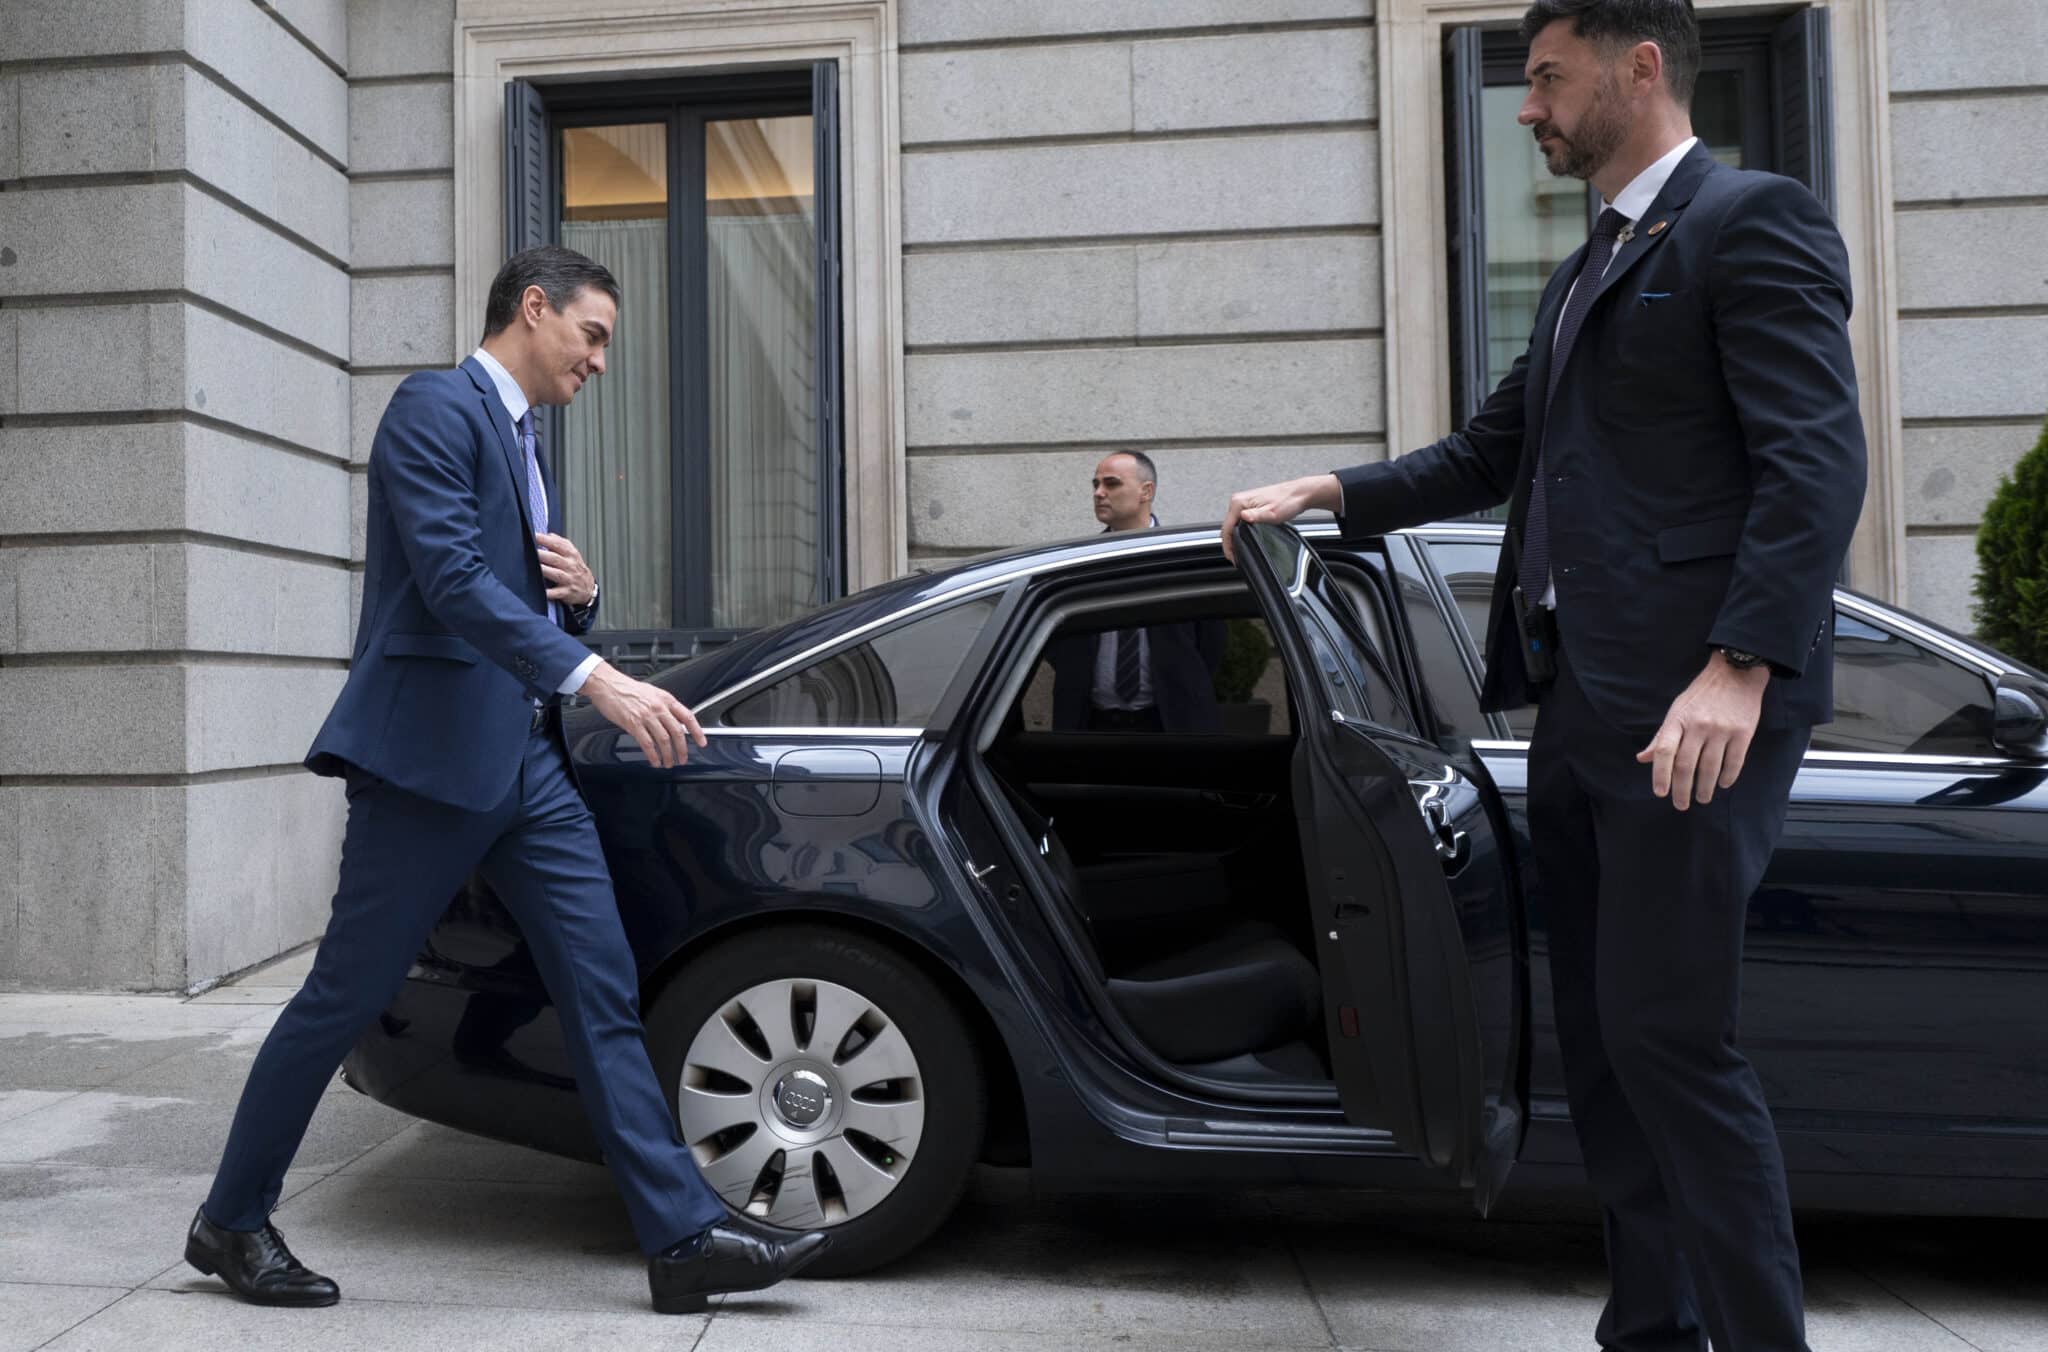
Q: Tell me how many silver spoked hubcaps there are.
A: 1